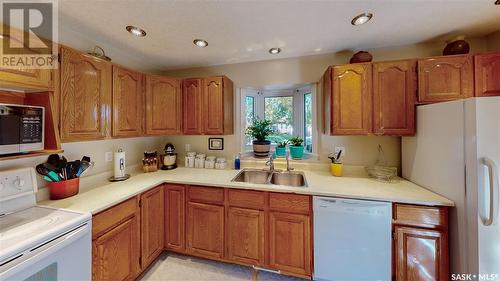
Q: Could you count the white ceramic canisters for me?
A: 4